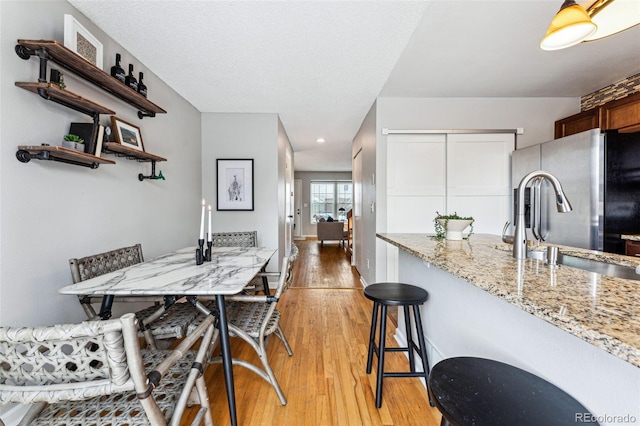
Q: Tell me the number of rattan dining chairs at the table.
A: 4